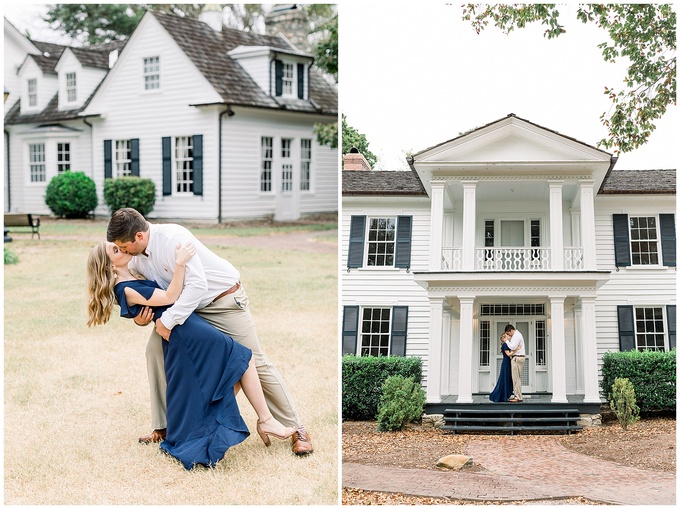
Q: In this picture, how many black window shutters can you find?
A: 14